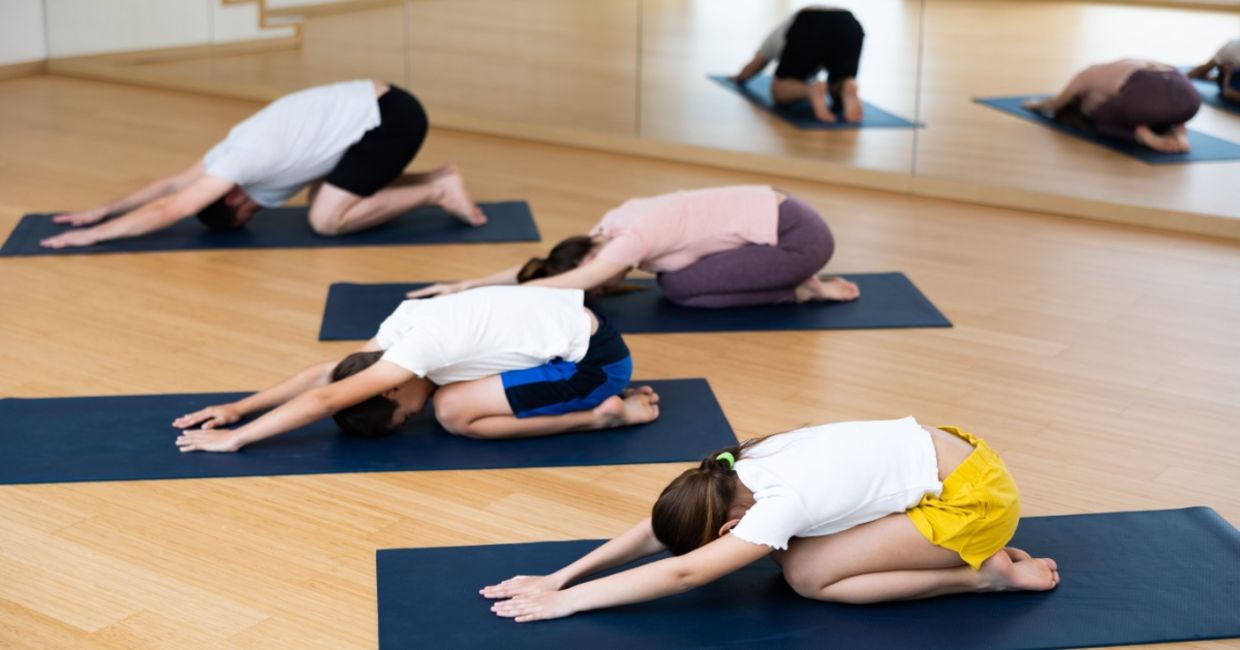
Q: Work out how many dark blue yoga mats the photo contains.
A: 4